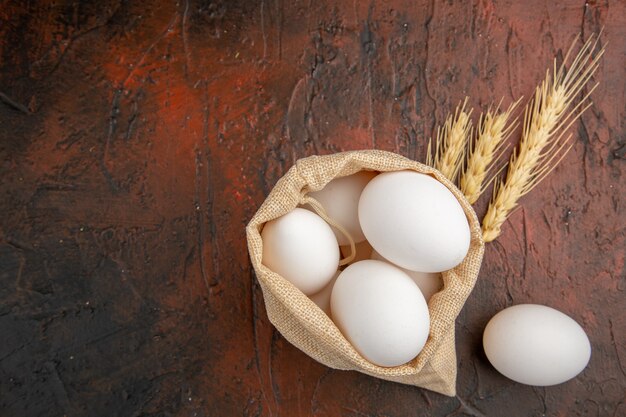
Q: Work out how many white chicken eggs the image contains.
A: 7